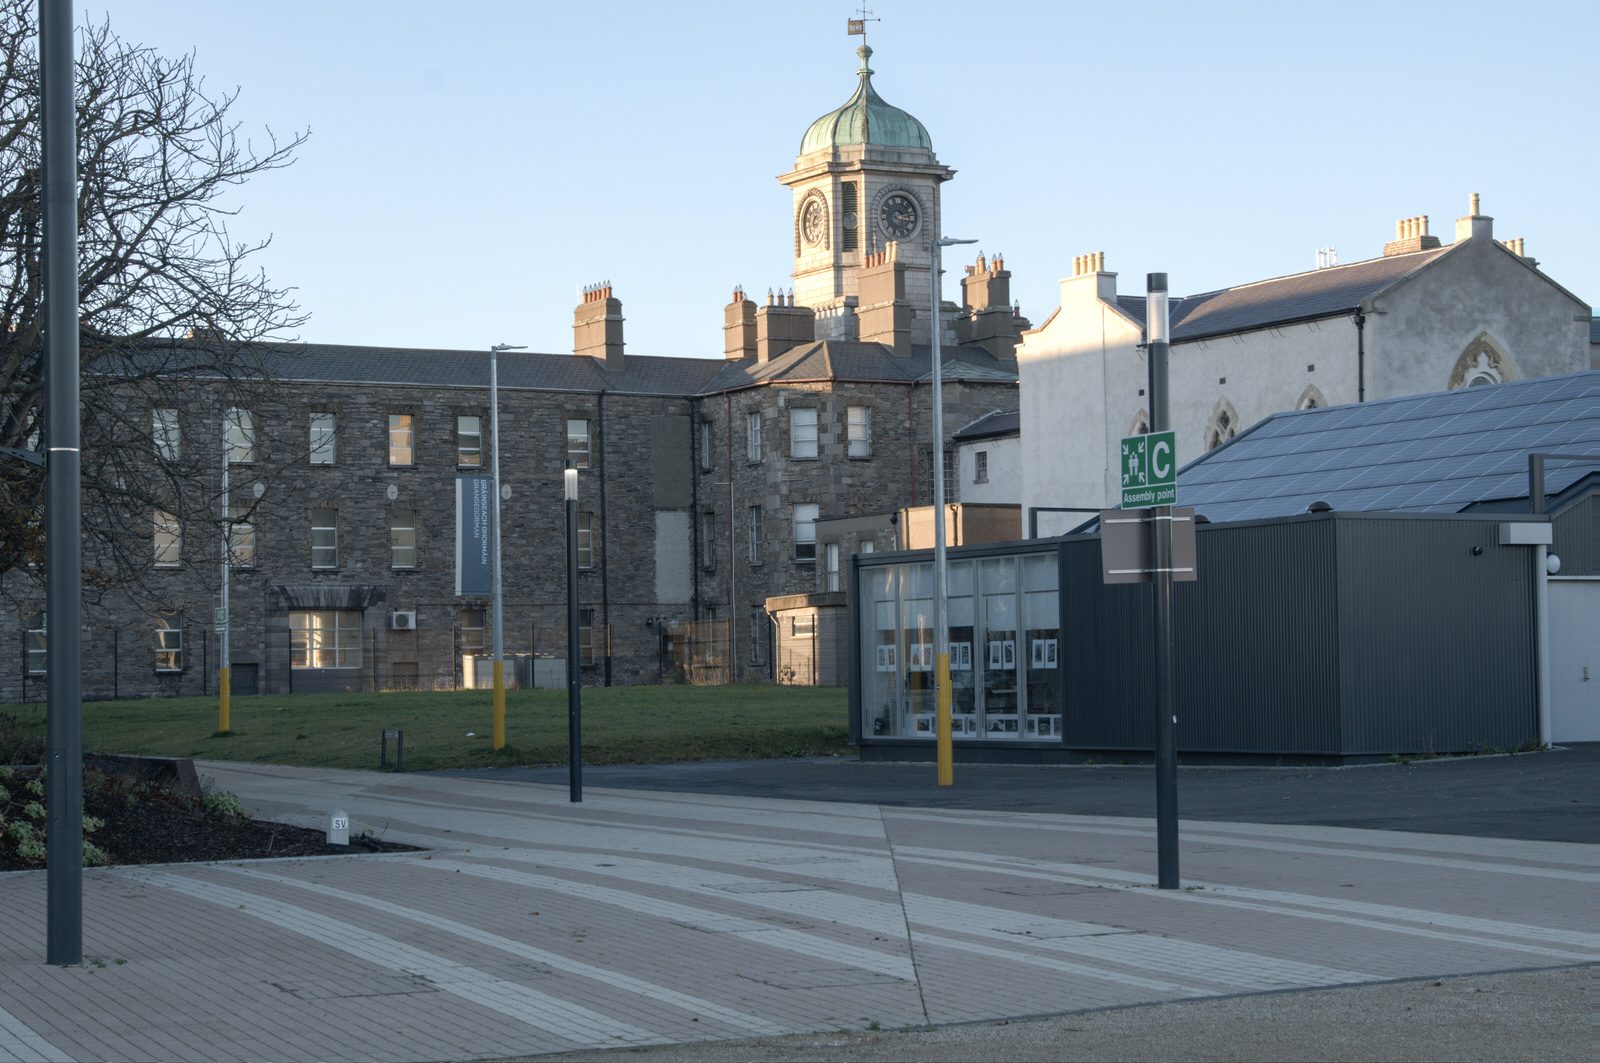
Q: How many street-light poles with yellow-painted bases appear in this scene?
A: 3